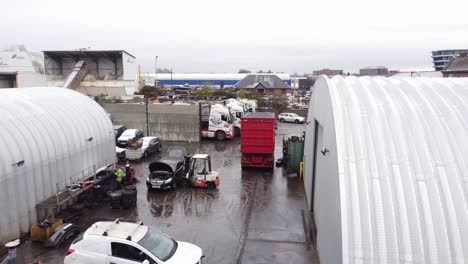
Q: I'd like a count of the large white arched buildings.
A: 2